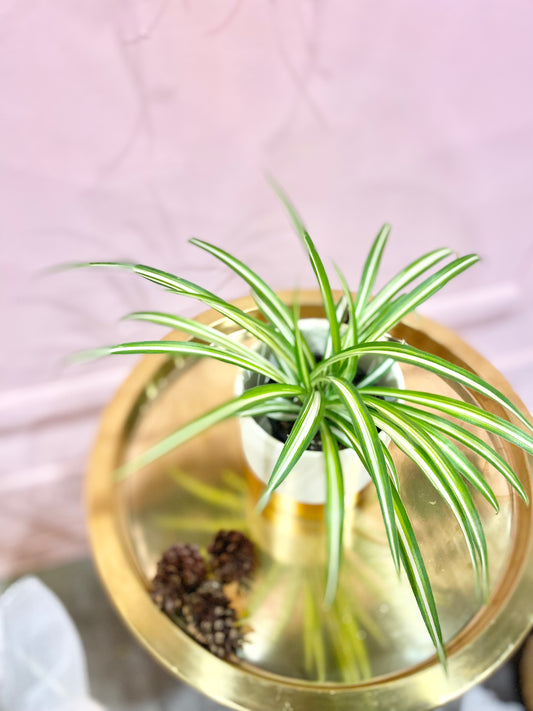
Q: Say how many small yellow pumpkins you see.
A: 0